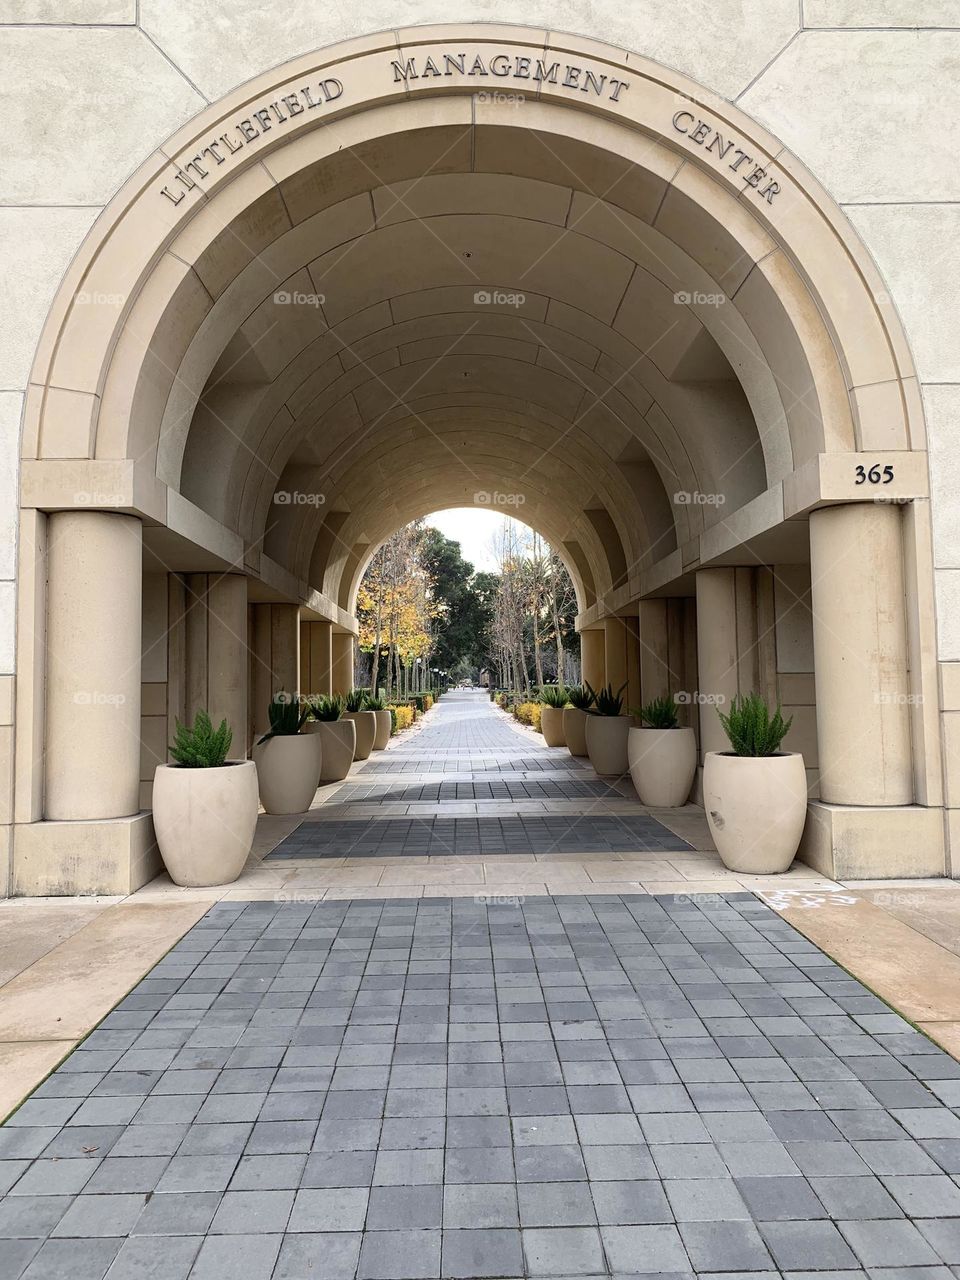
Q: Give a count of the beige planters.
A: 10